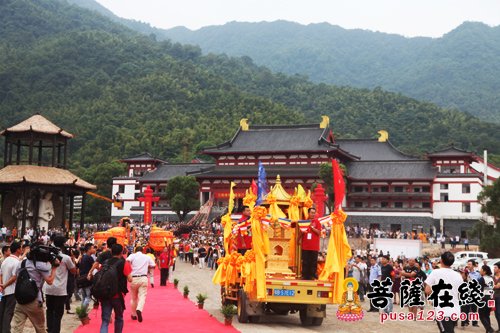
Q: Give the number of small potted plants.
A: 5